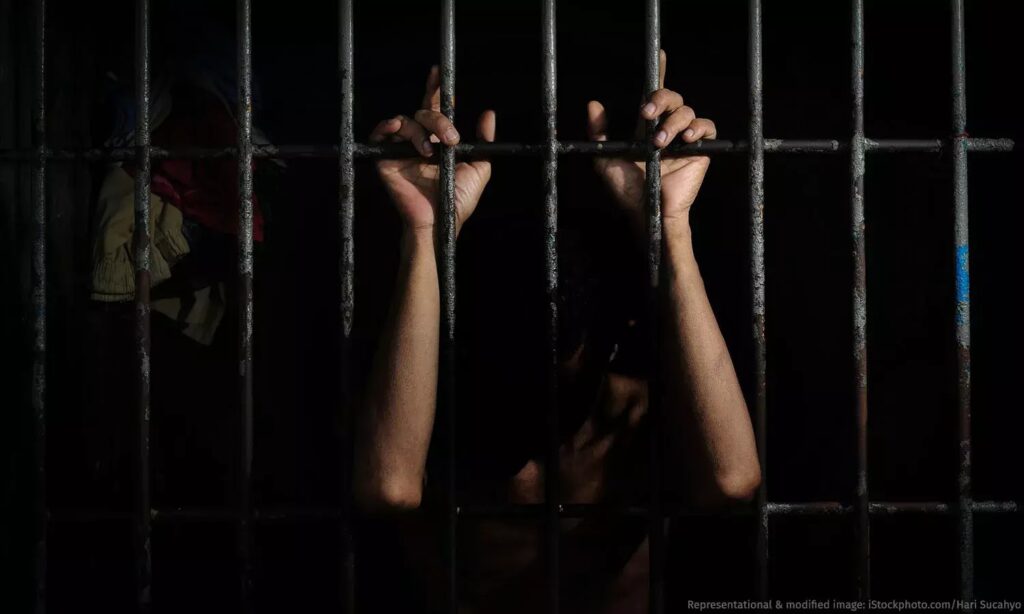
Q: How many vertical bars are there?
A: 10